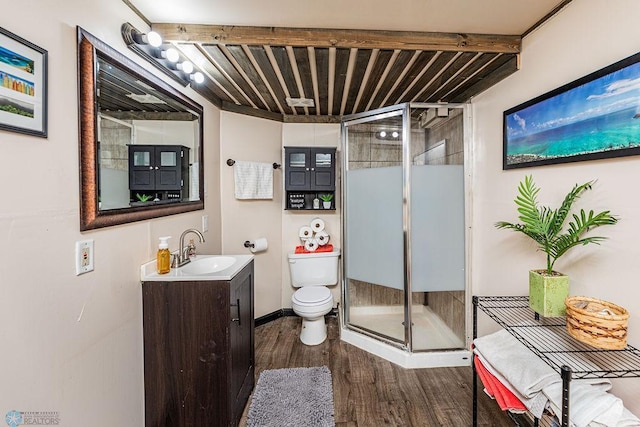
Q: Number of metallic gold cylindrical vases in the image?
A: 0